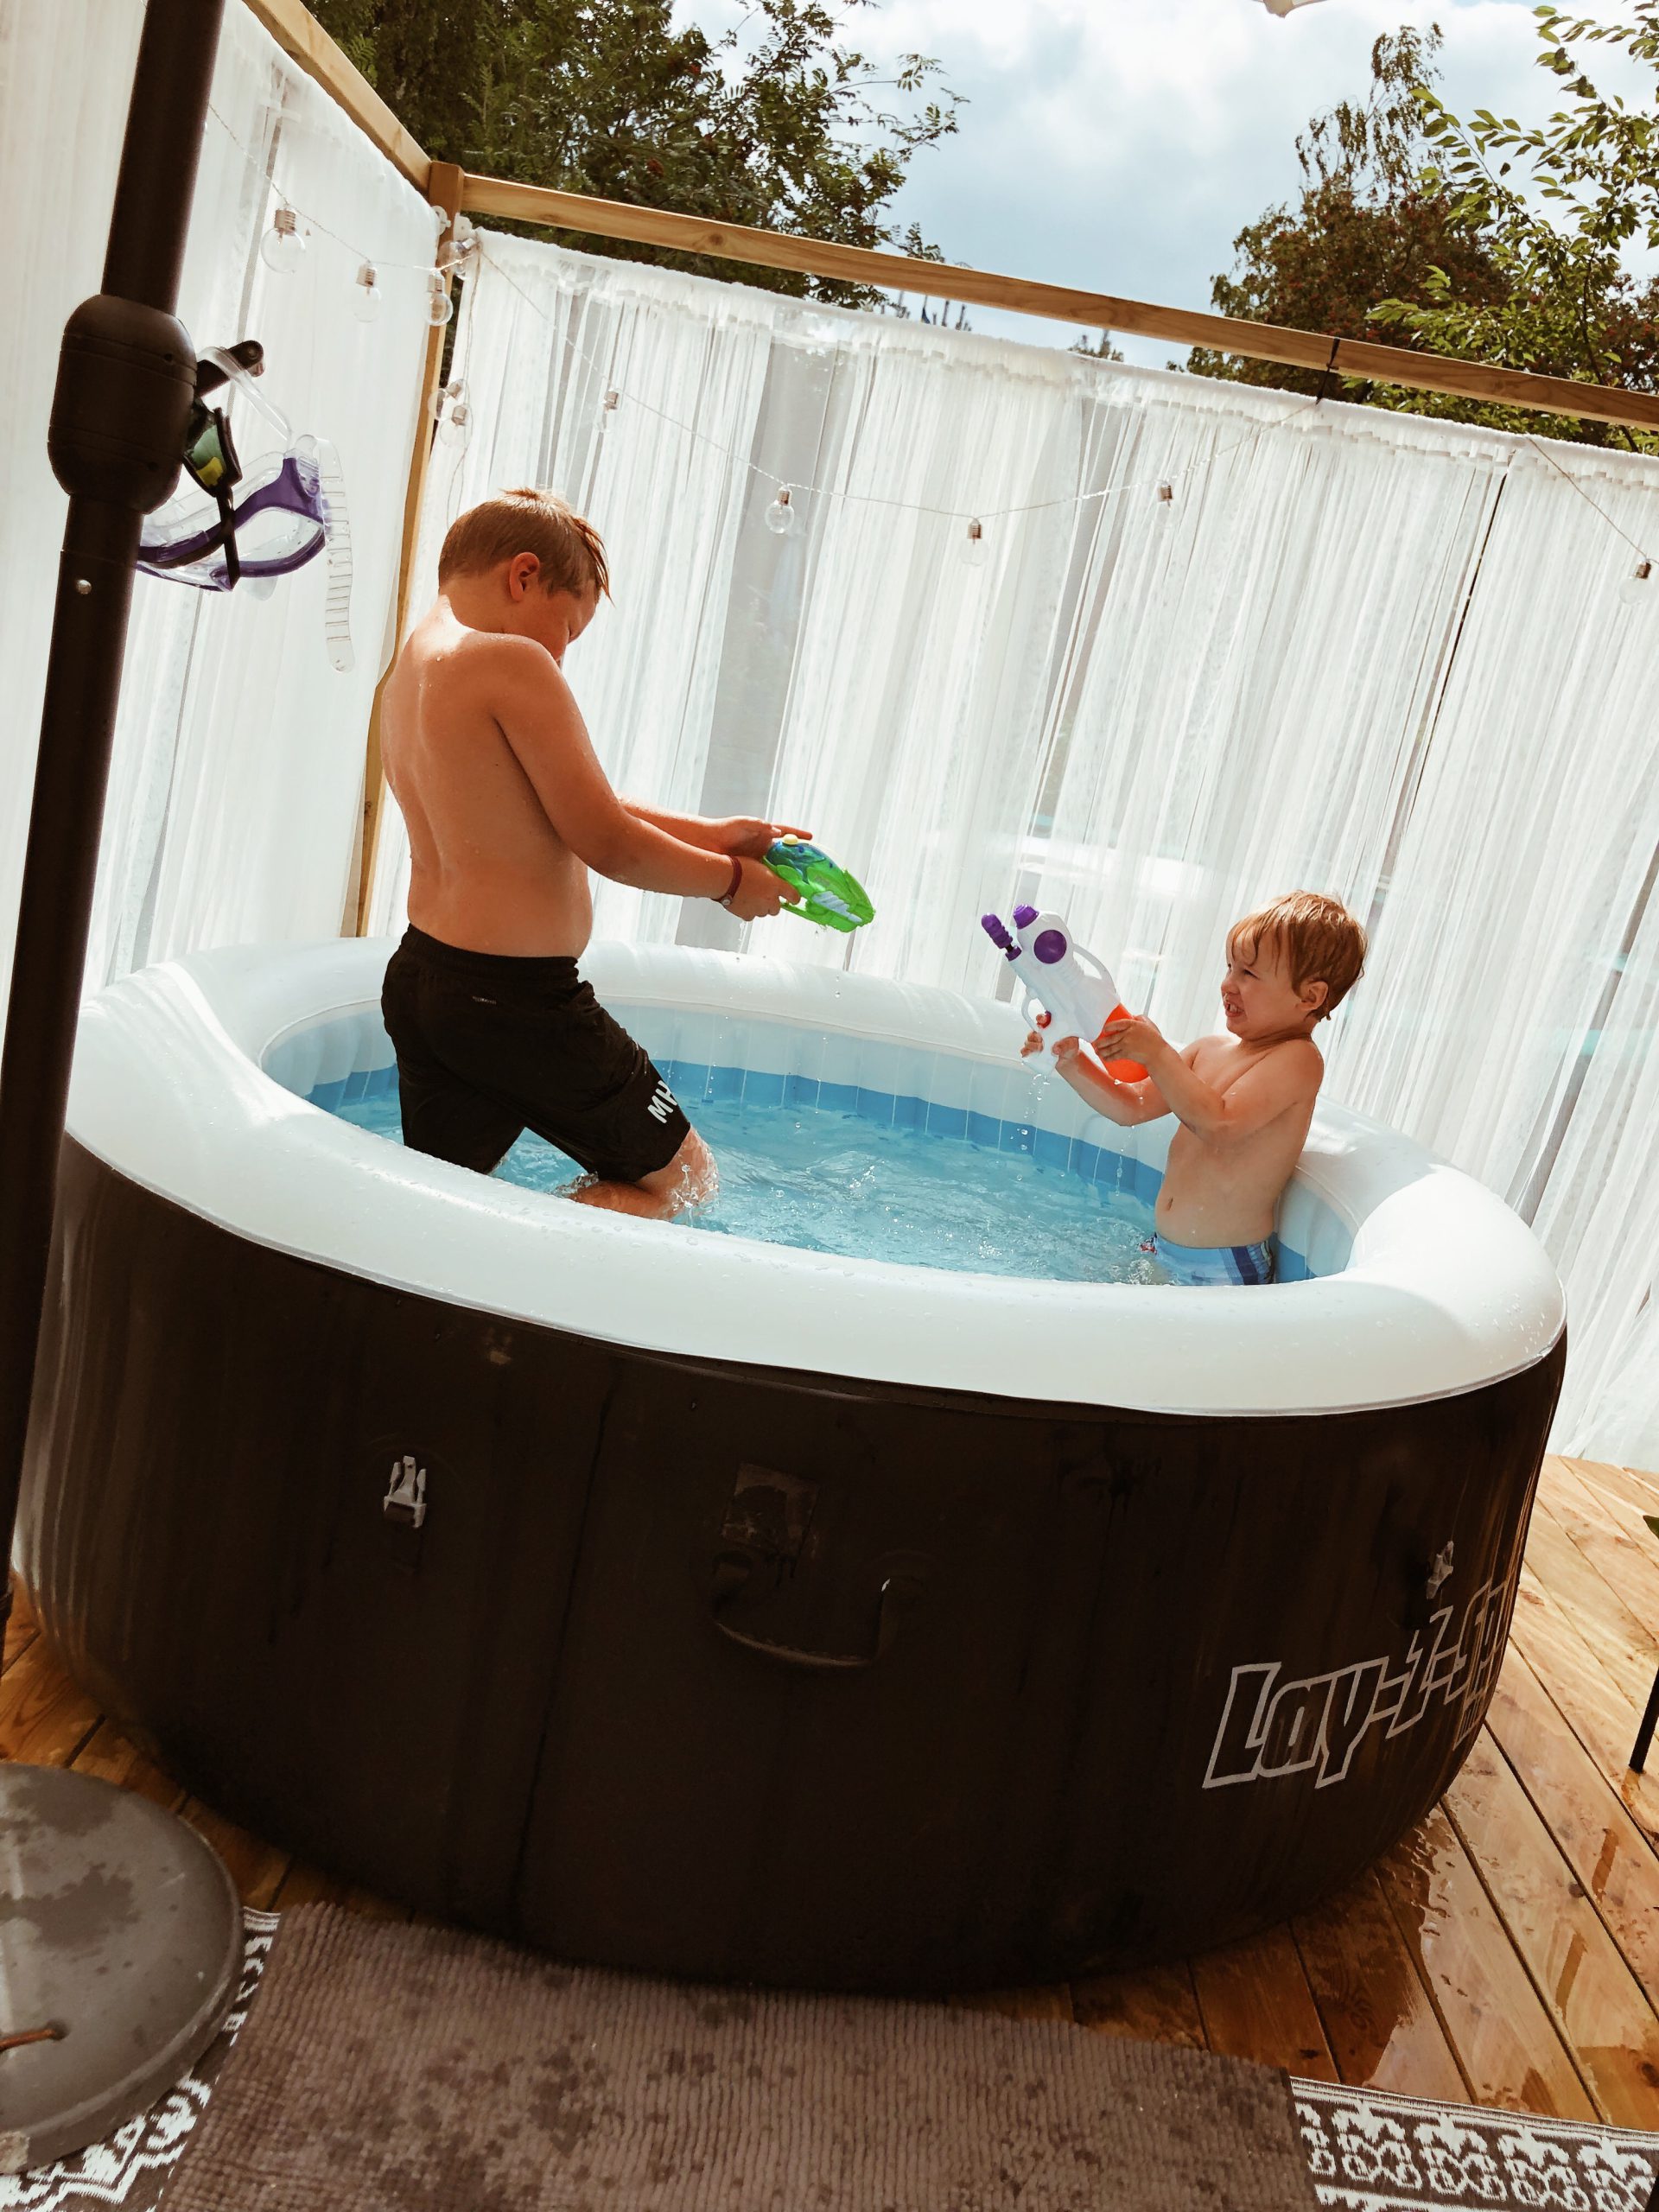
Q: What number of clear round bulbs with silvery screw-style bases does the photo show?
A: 11